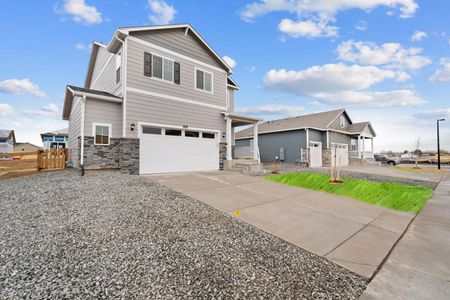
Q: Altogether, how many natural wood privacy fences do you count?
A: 1